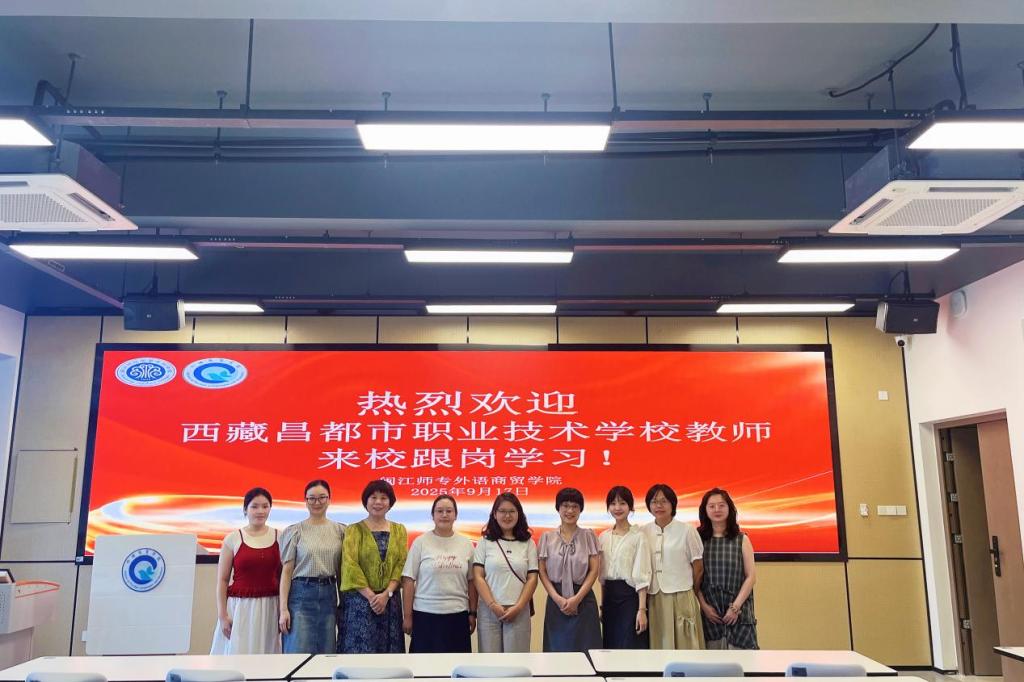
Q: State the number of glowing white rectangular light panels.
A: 9